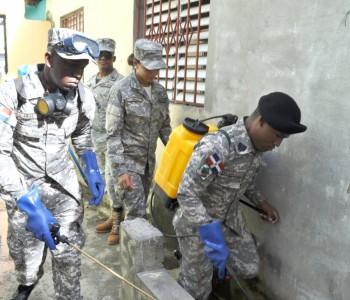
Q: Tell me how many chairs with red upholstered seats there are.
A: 0